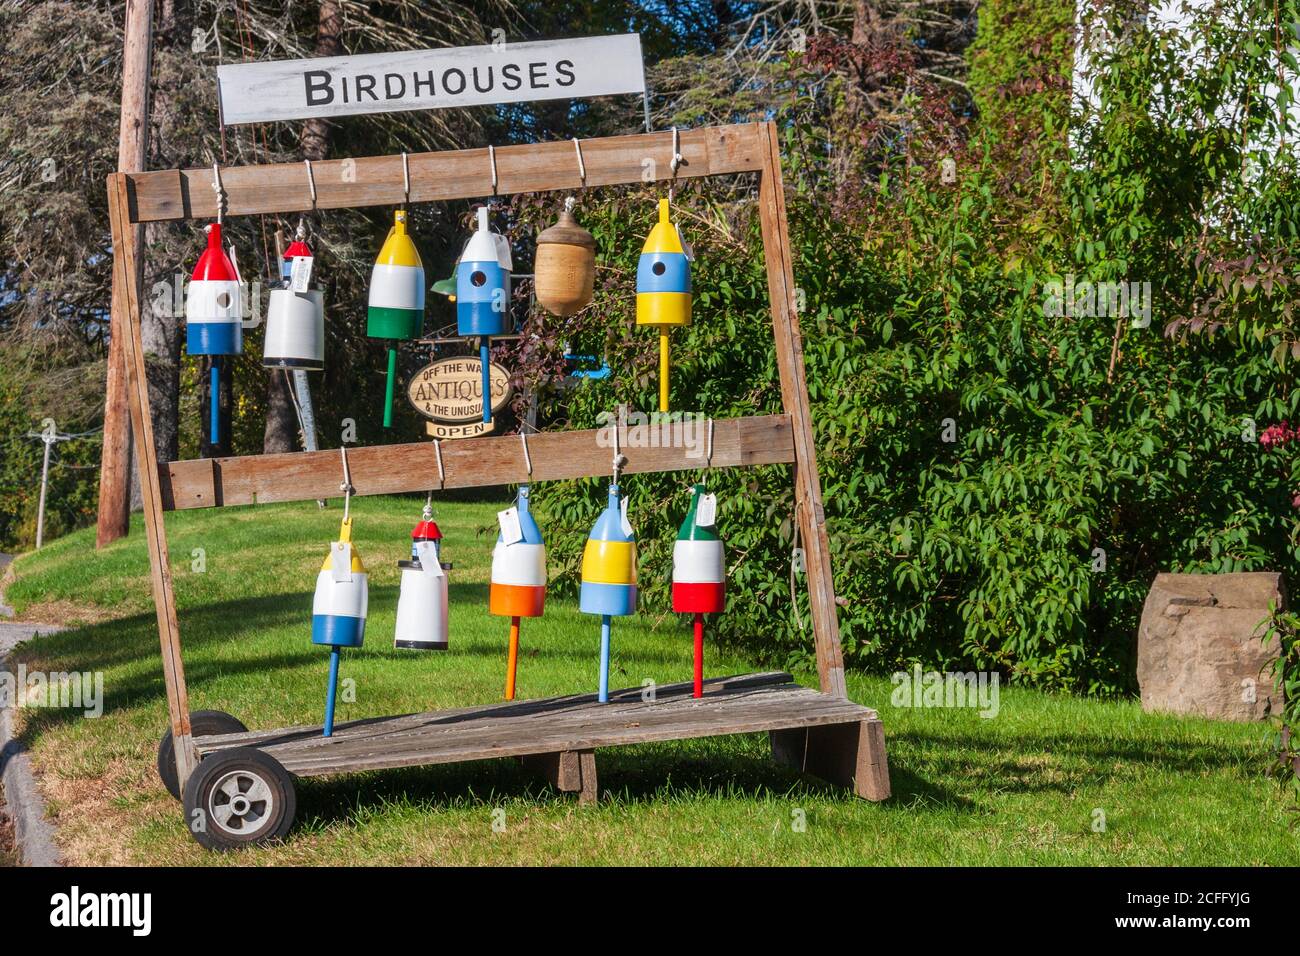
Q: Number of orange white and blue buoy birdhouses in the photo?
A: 1